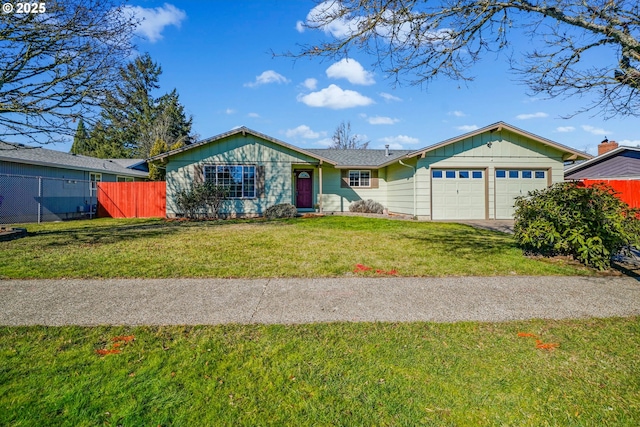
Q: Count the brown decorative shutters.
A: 4